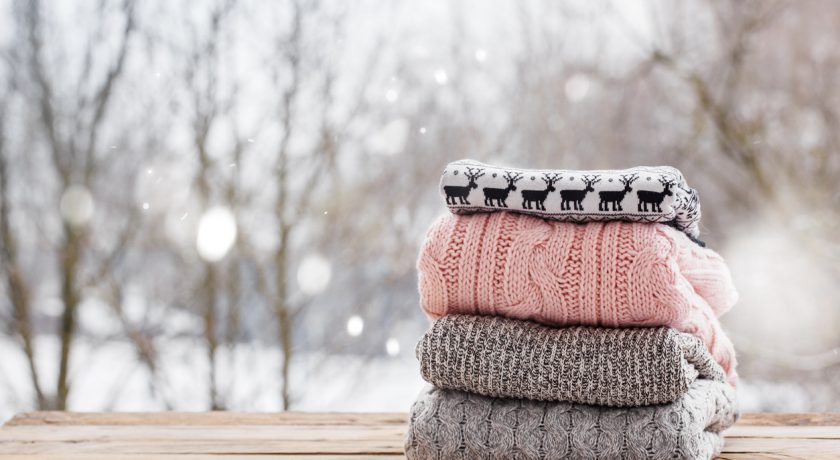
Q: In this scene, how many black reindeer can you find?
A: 6